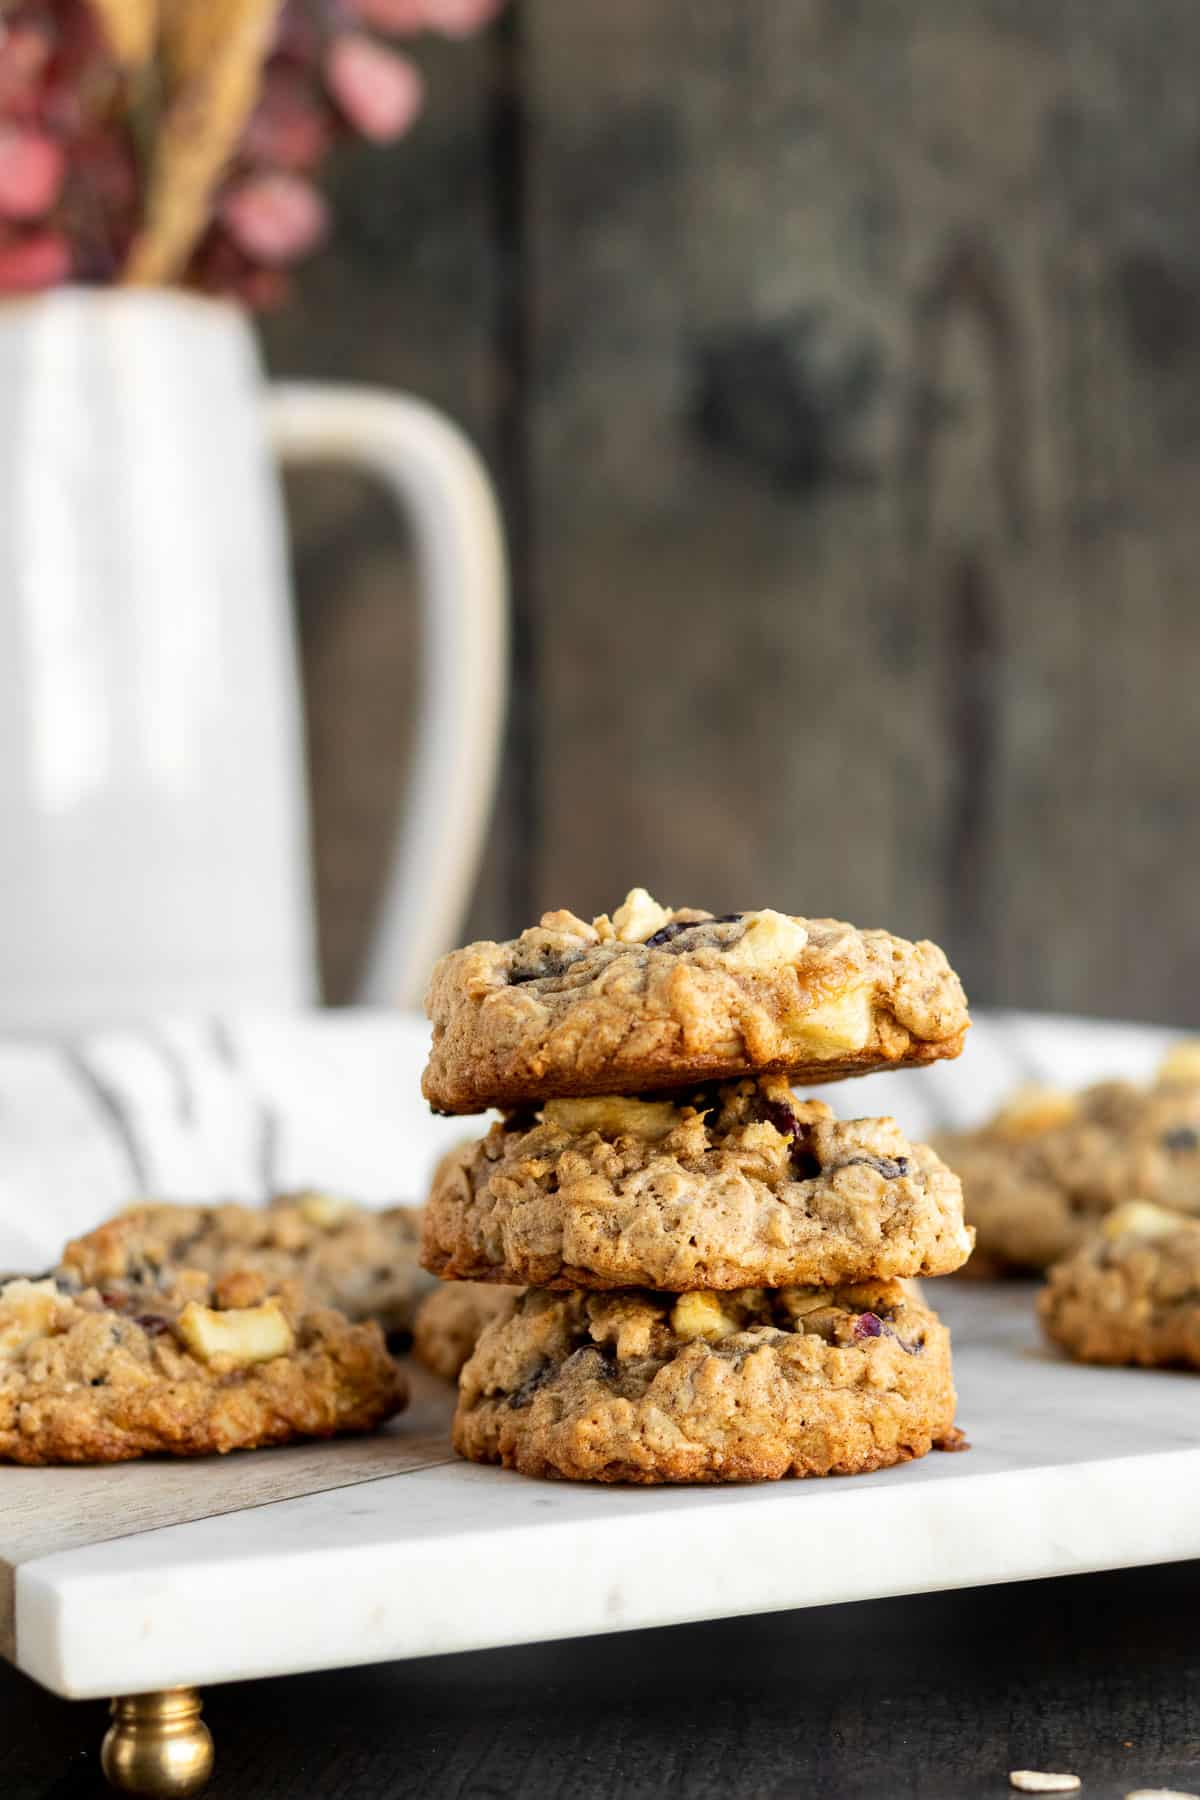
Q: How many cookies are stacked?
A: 3